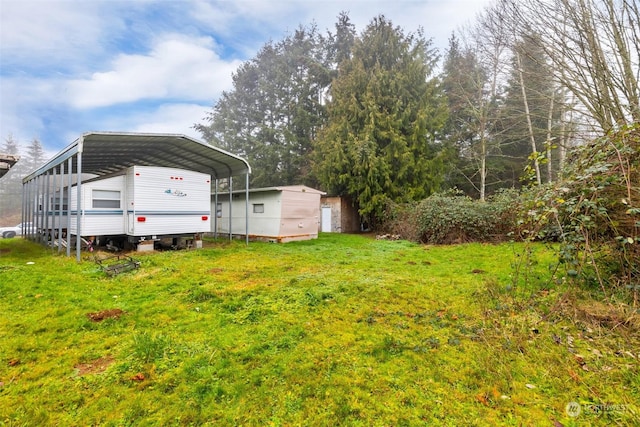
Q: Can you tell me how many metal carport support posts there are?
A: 14